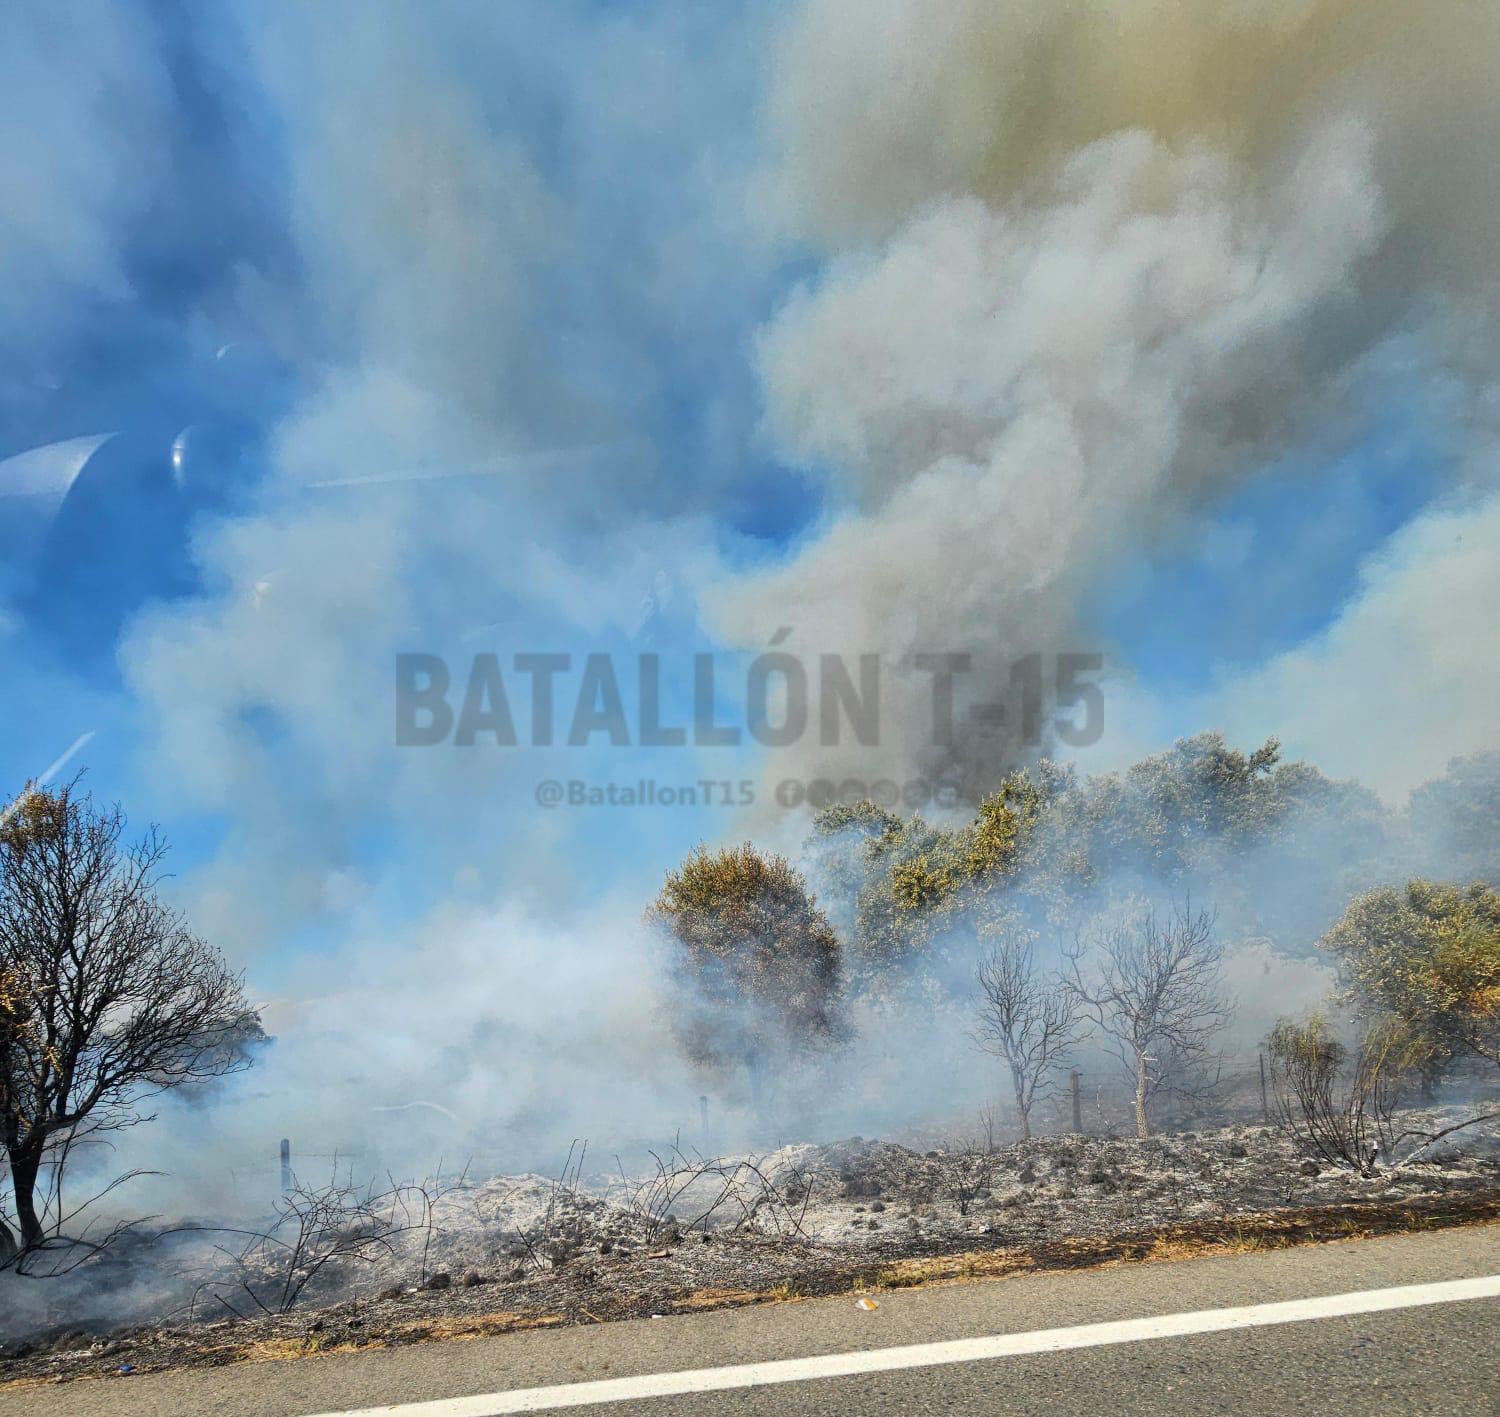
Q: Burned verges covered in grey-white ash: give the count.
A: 1